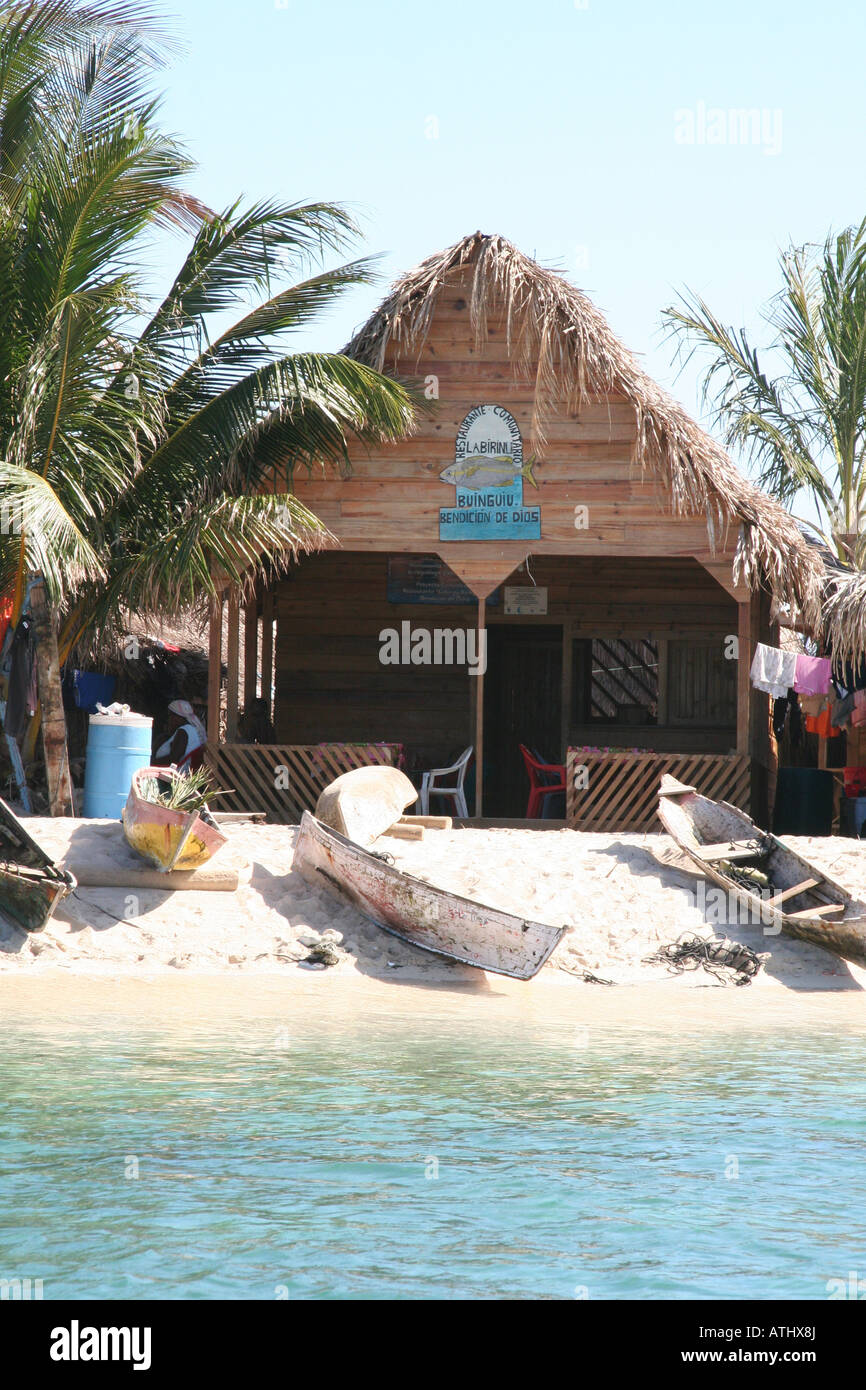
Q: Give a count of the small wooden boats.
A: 5